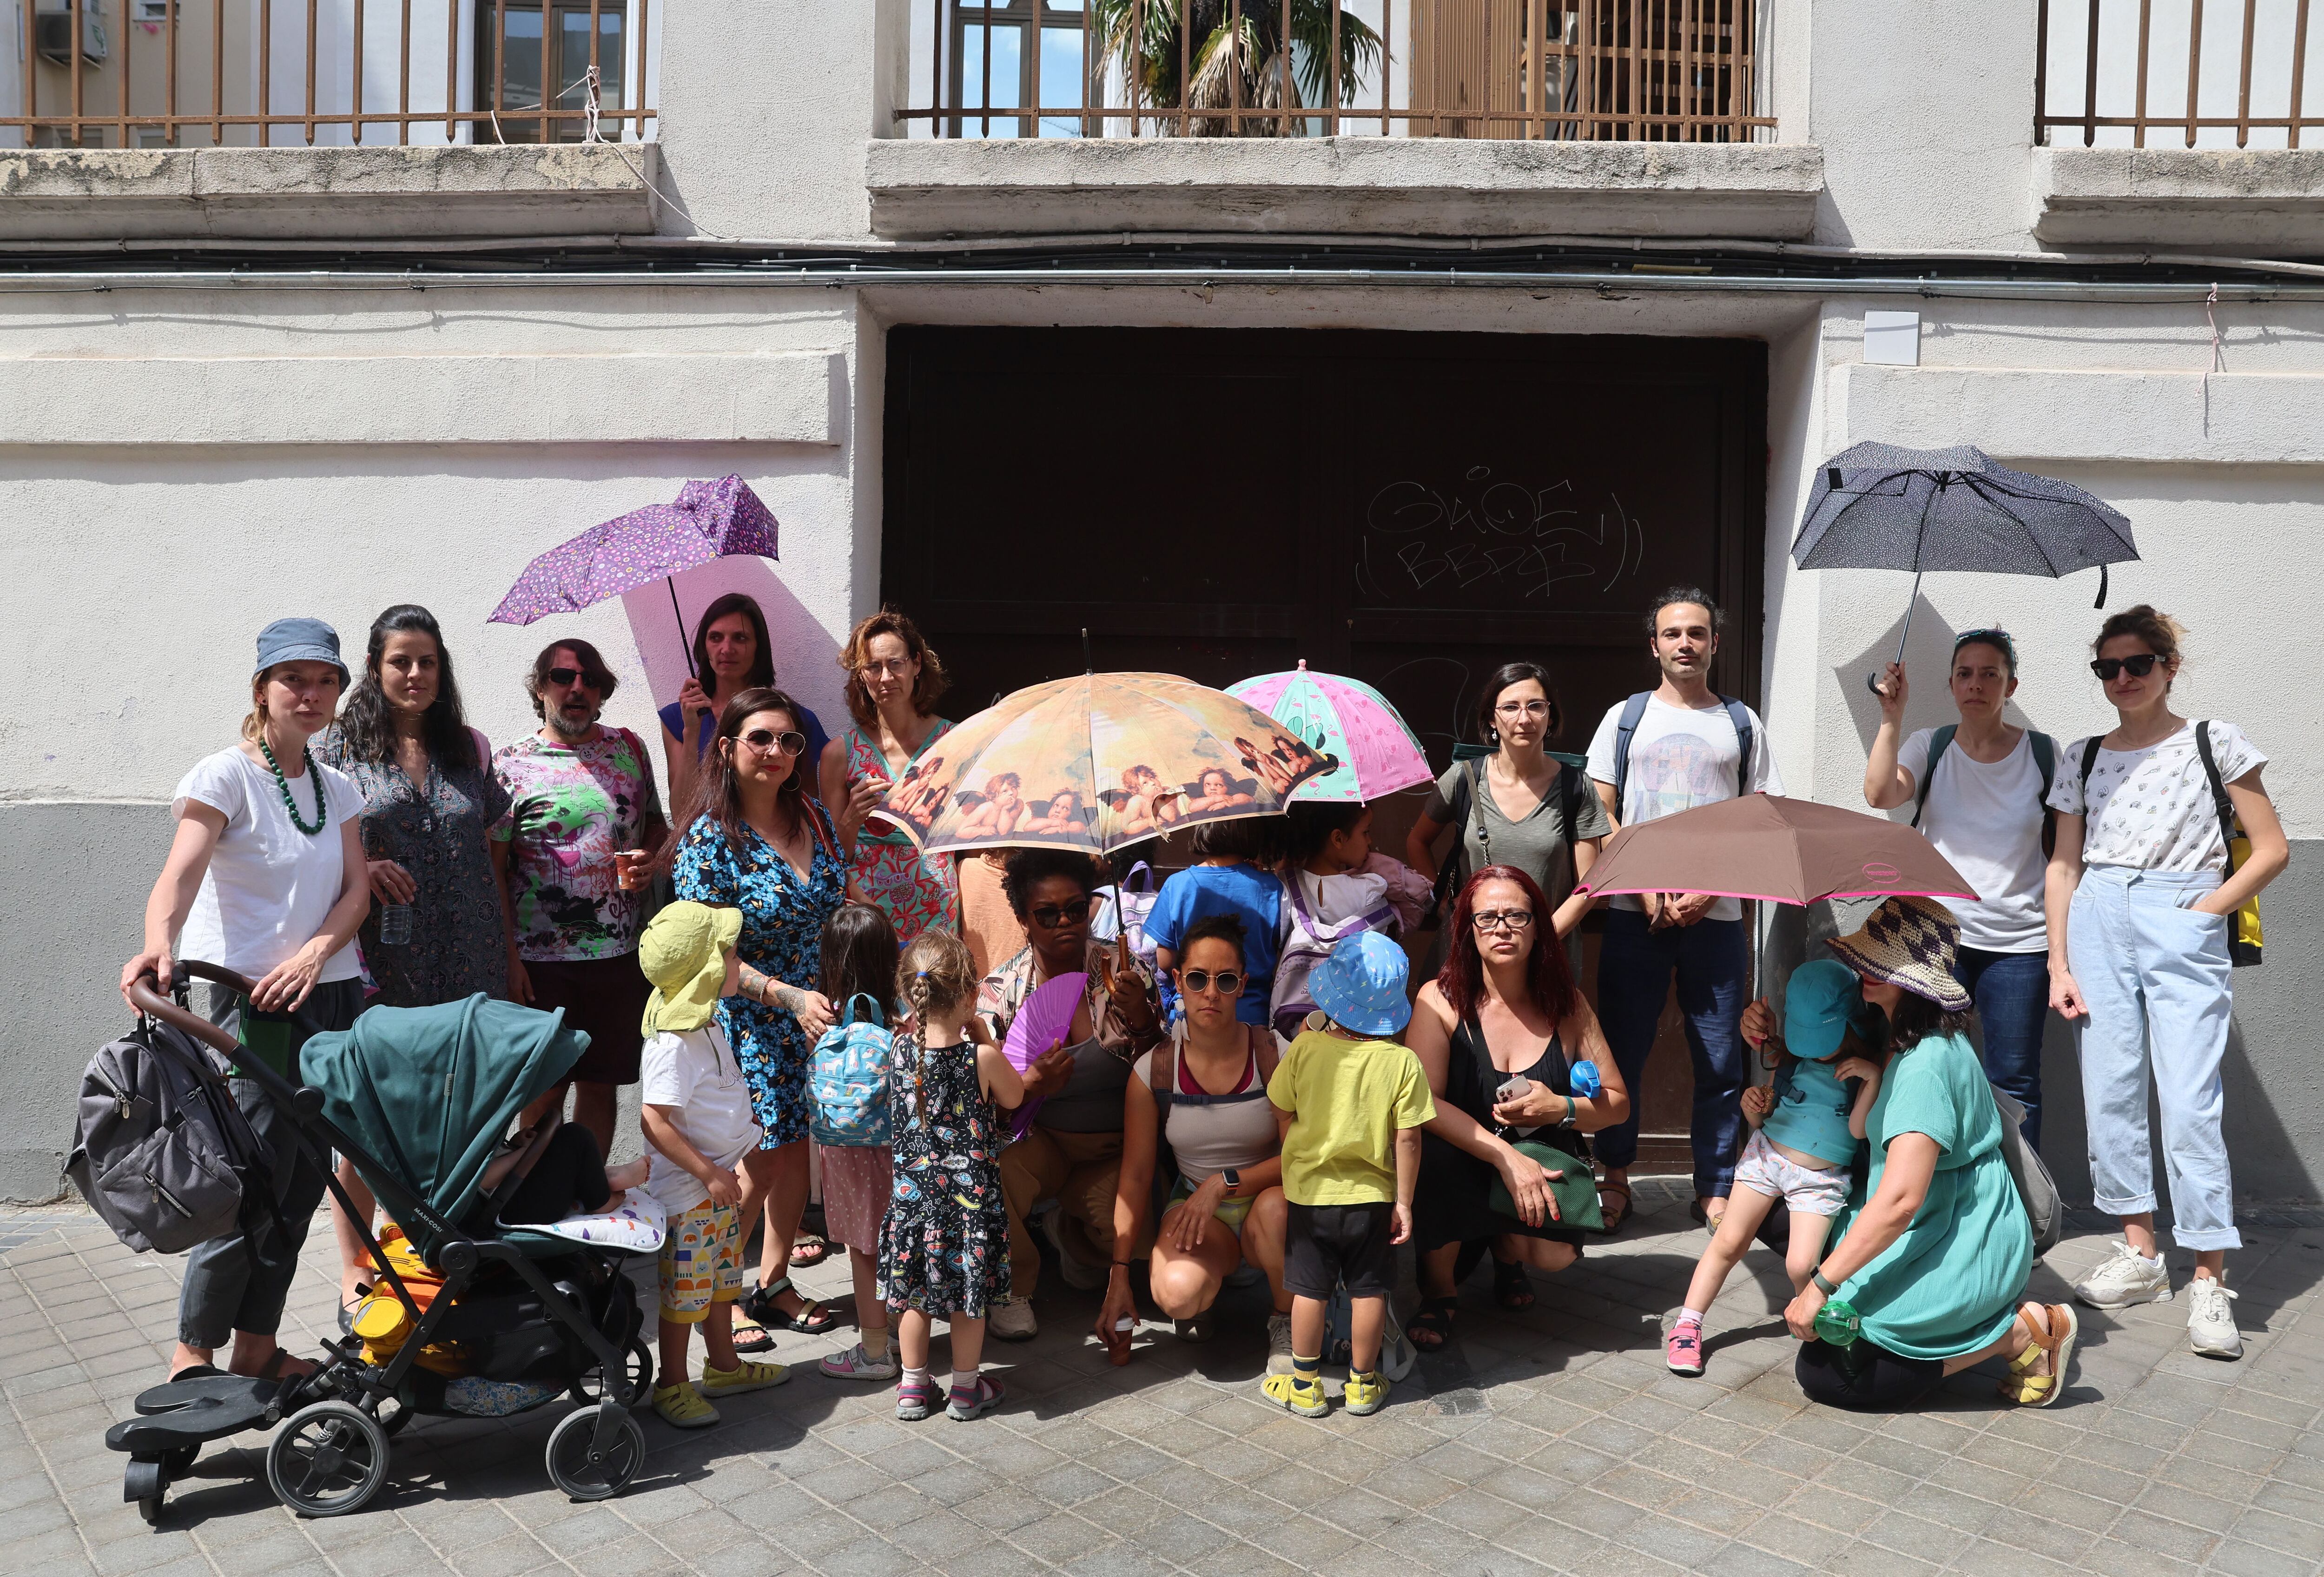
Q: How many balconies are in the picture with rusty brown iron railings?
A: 3